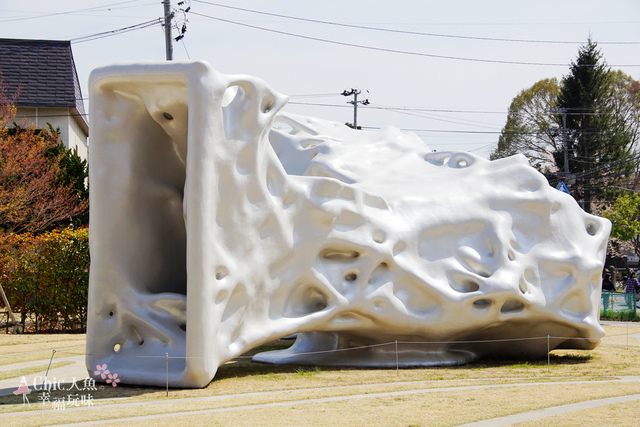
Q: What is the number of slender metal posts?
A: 5